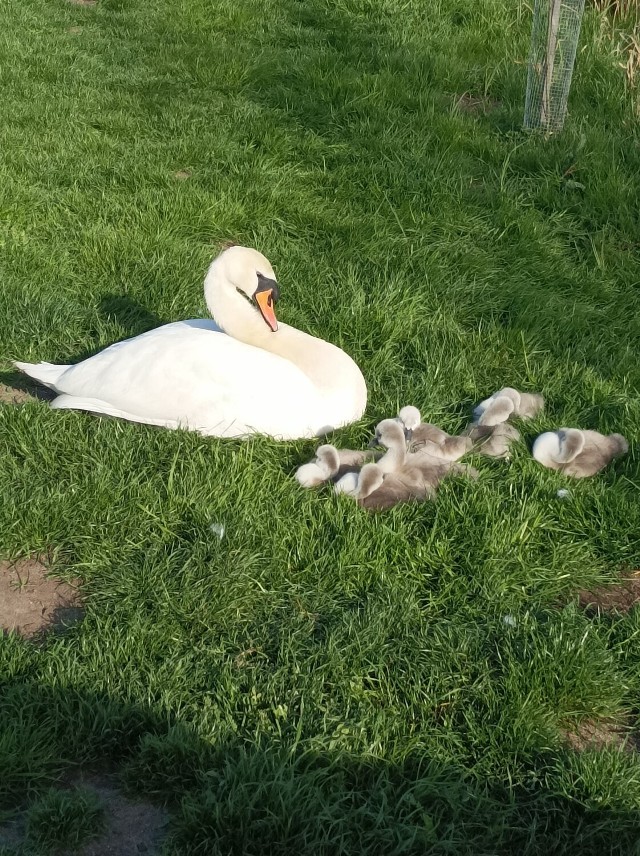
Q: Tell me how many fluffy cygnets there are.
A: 7